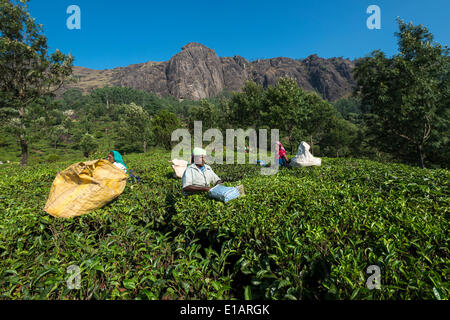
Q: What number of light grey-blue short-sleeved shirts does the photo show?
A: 1